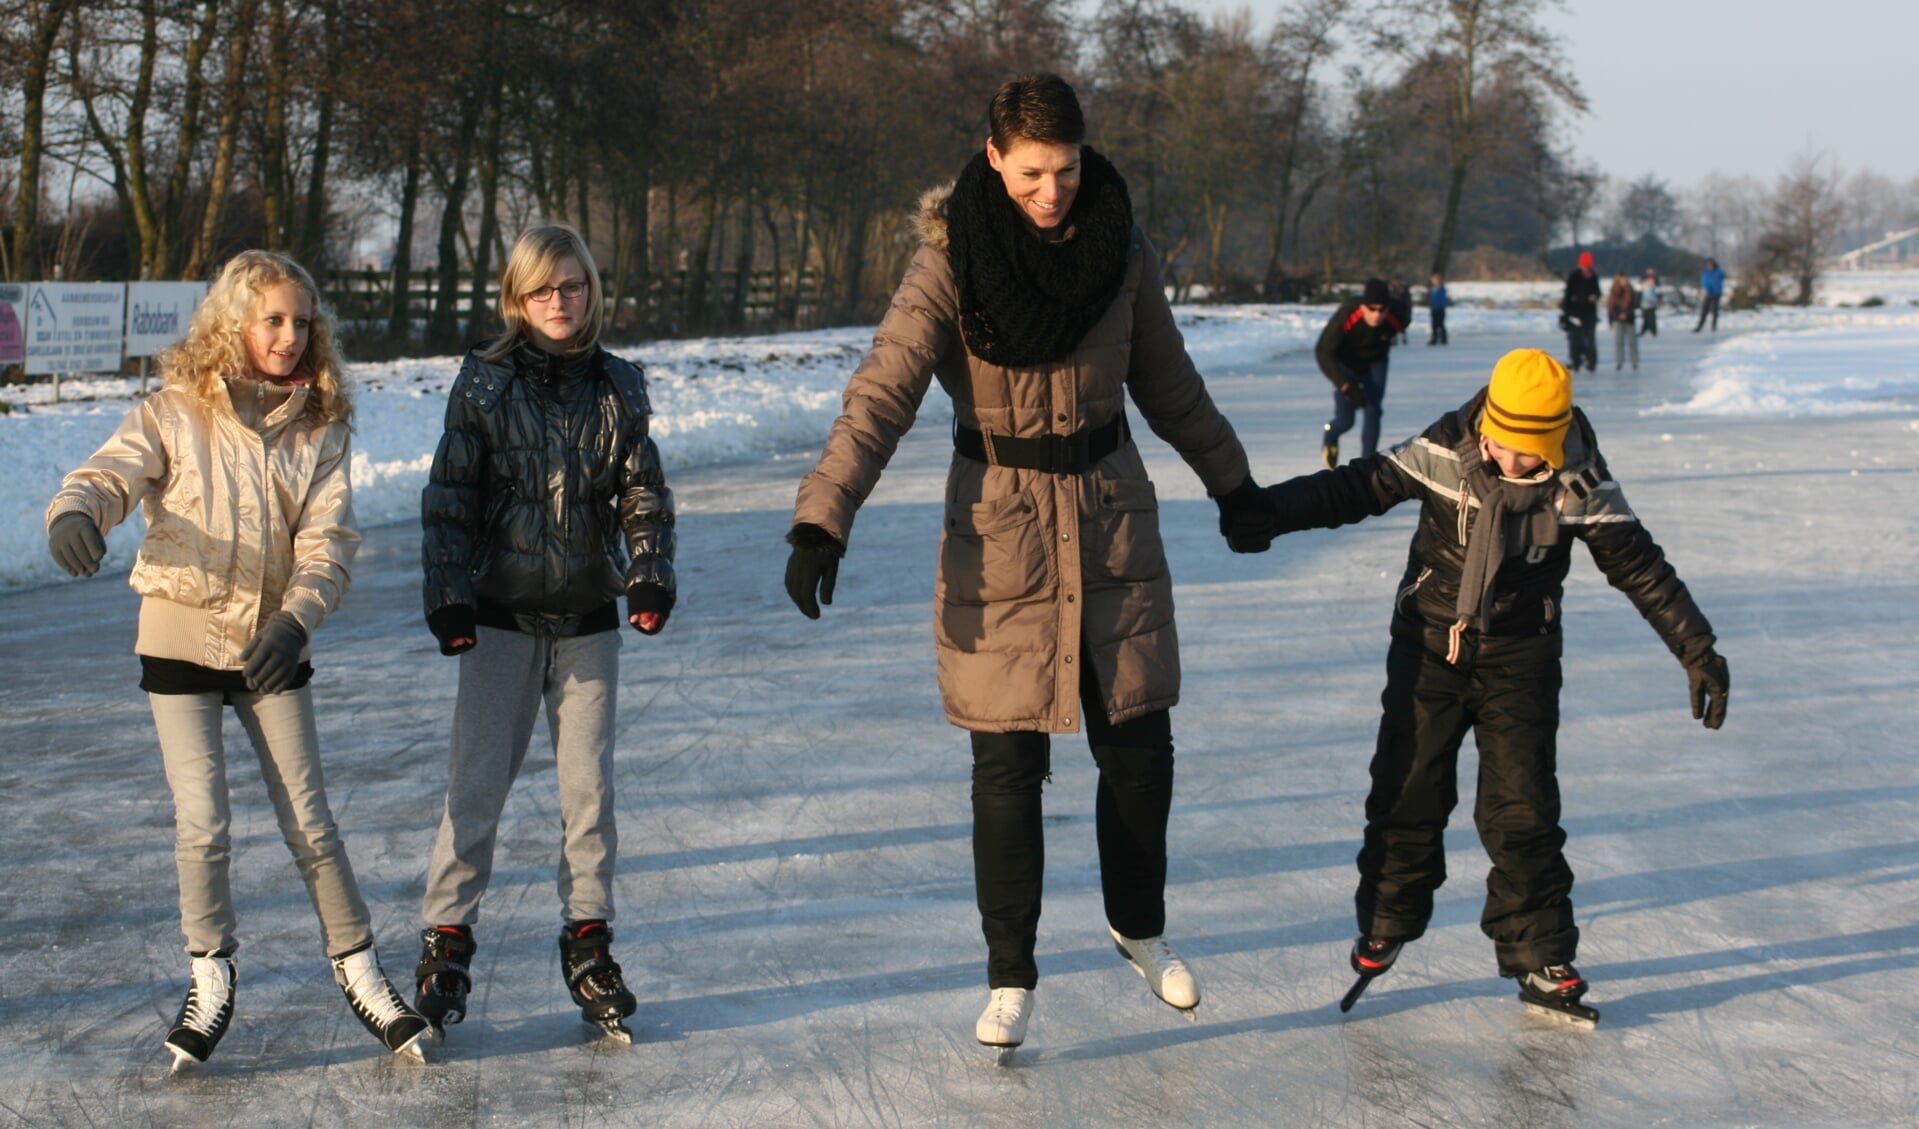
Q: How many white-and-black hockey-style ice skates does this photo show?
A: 2